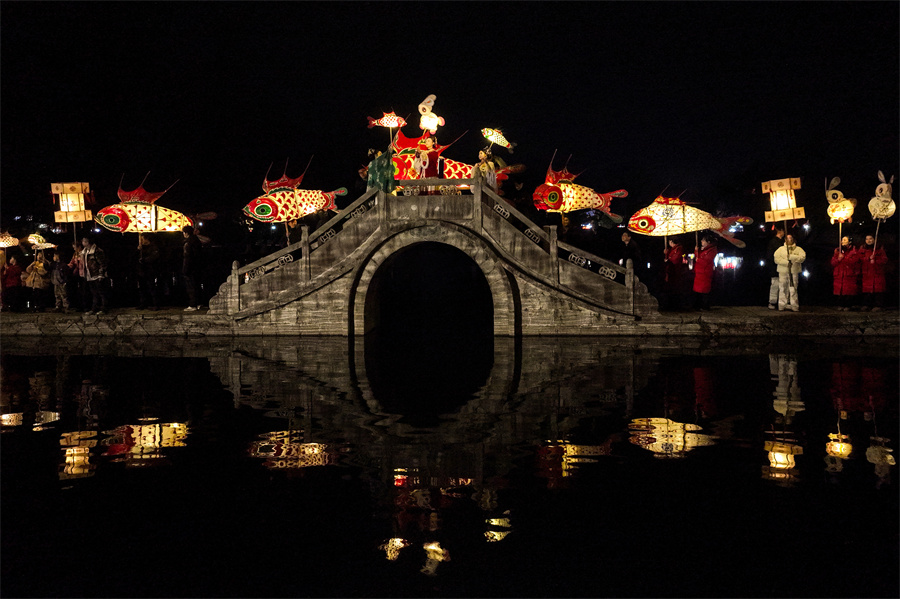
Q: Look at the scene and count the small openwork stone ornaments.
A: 10